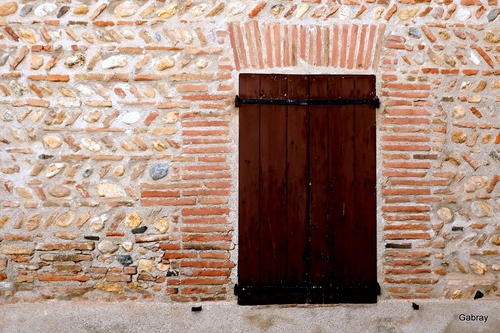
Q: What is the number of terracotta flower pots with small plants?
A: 0